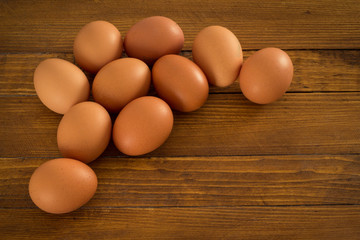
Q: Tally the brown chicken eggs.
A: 10